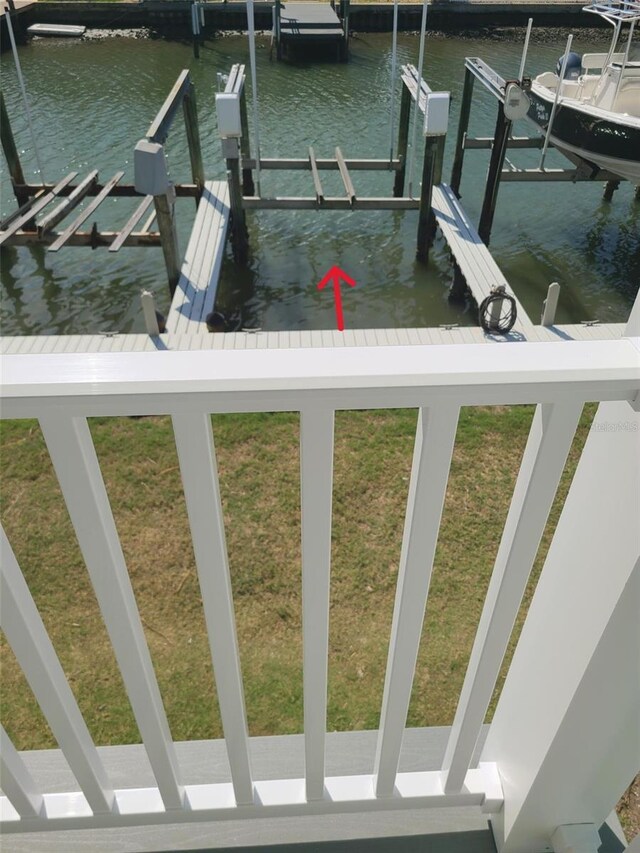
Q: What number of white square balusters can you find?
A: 7